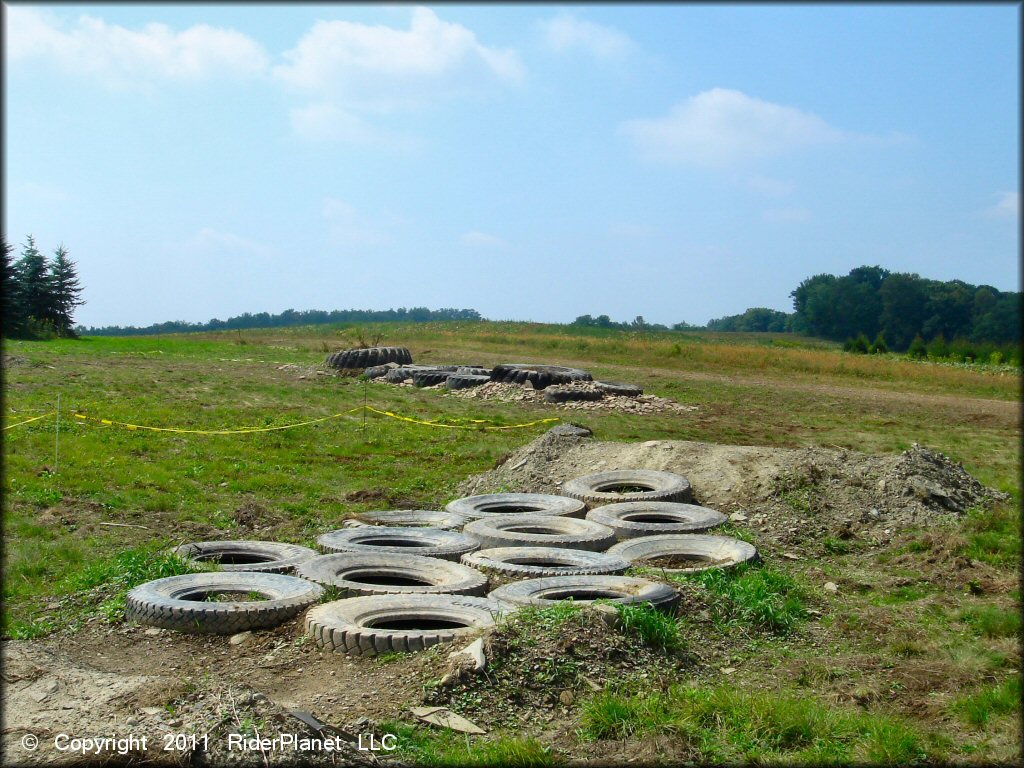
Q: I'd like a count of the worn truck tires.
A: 13